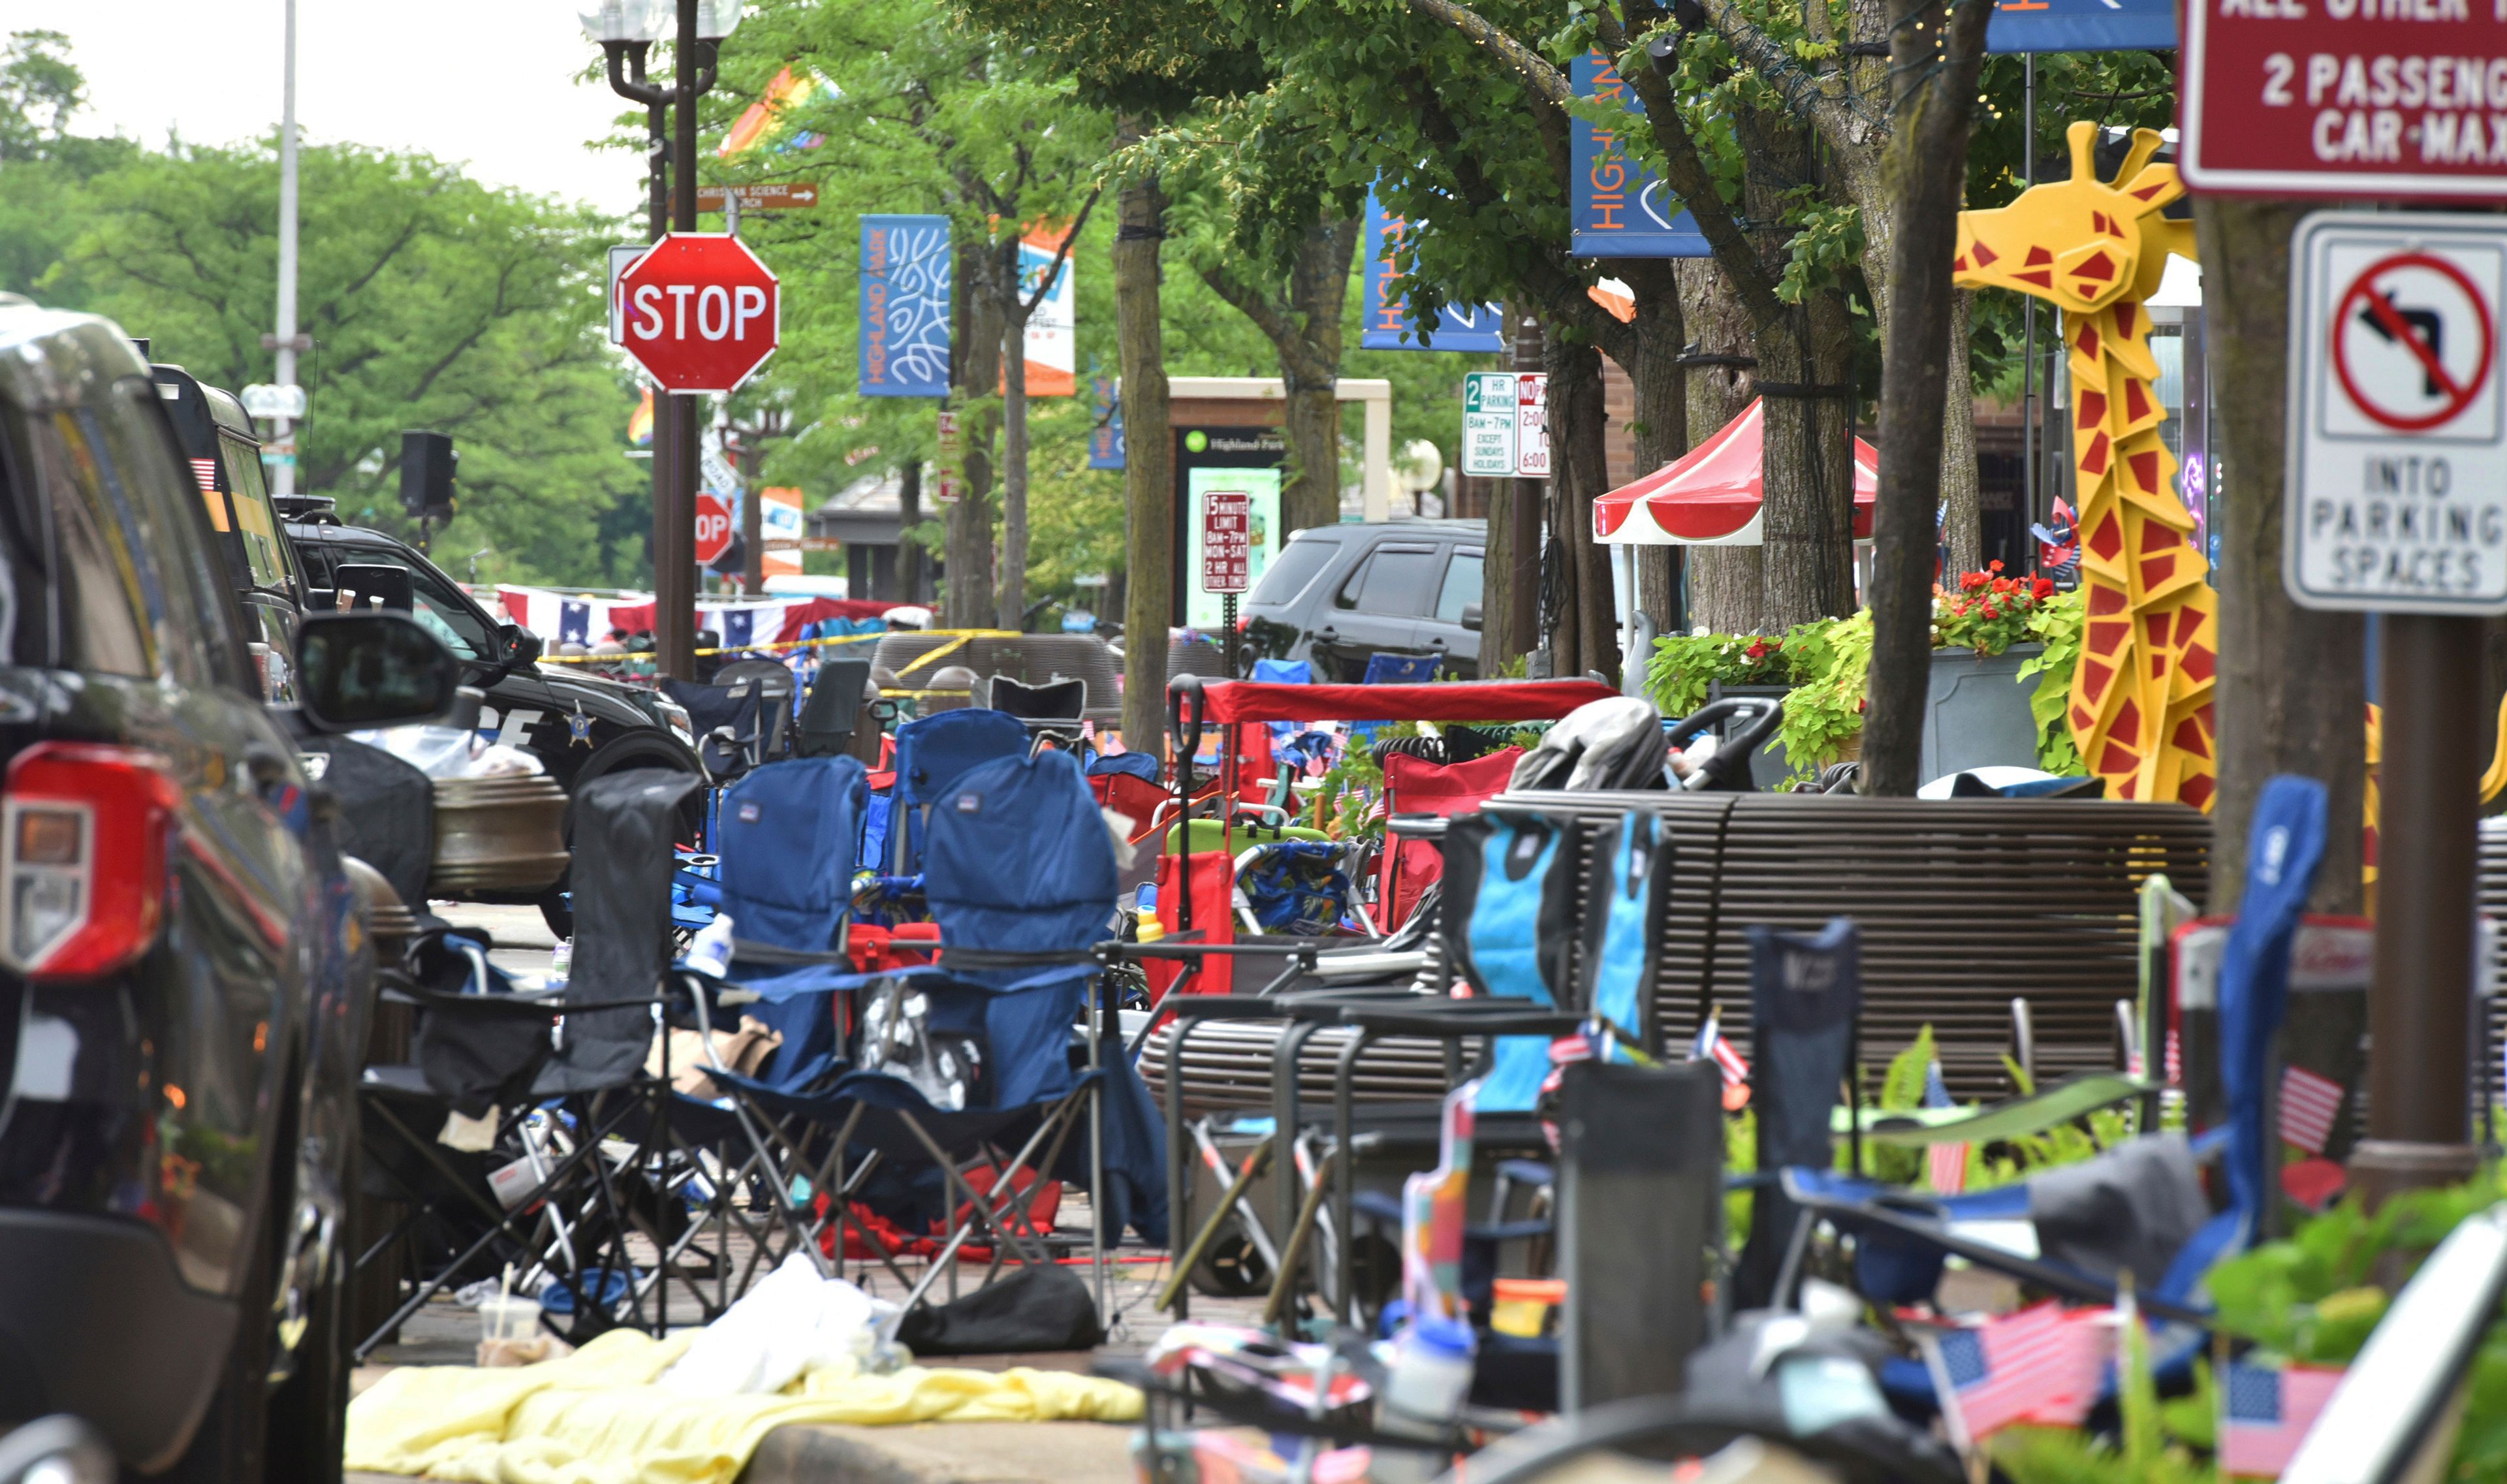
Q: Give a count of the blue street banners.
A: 5